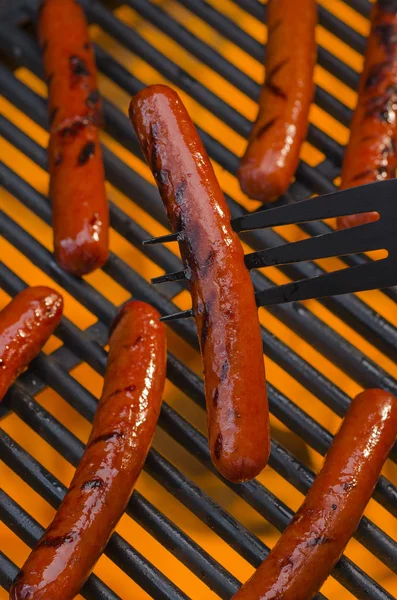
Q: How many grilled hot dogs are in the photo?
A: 7